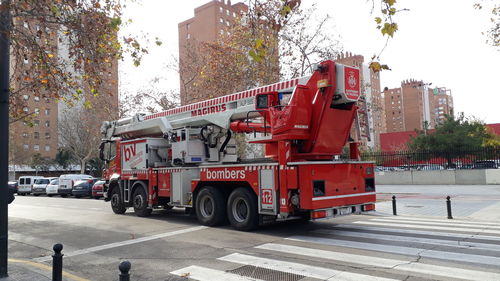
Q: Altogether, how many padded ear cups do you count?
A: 0